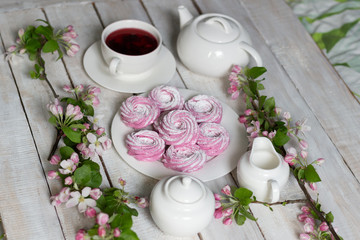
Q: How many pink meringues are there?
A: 7